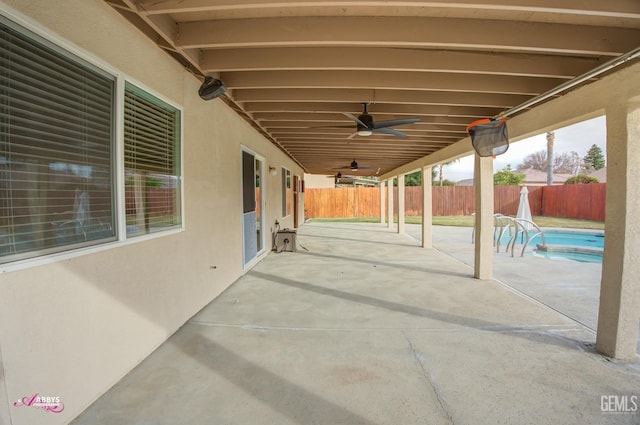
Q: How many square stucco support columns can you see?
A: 6